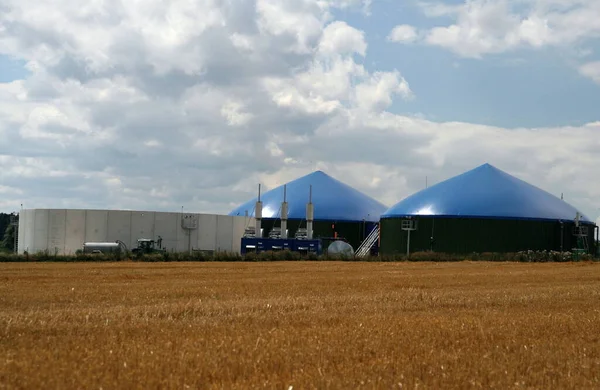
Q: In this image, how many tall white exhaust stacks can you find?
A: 3